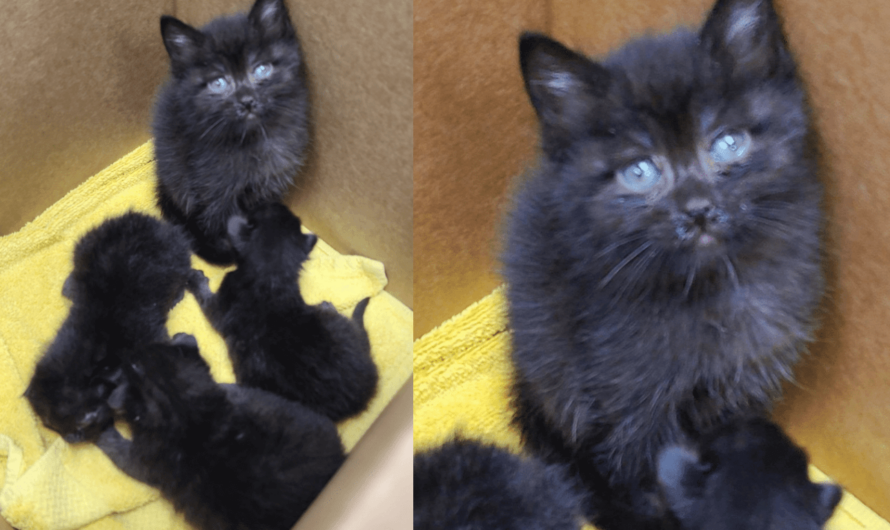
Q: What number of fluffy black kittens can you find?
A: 4